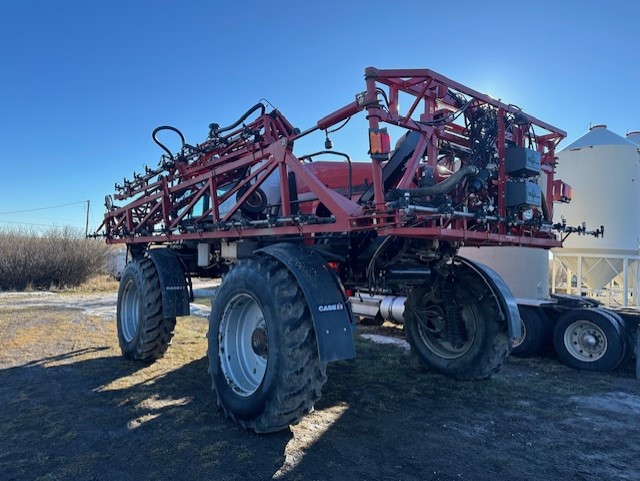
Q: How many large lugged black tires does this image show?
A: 3